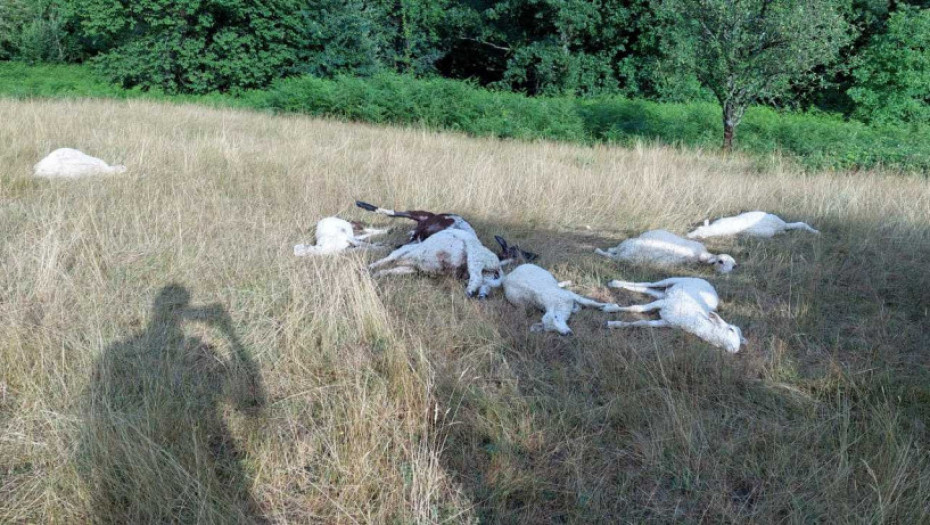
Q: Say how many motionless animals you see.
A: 8